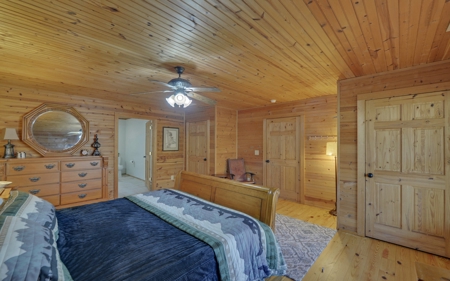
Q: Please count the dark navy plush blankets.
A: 1